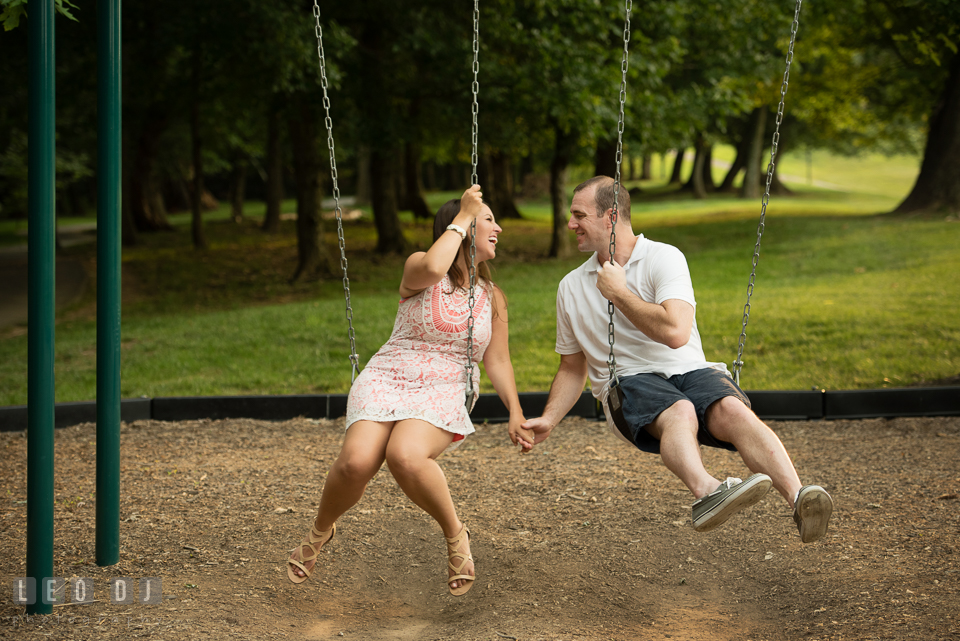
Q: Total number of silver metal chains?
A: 4